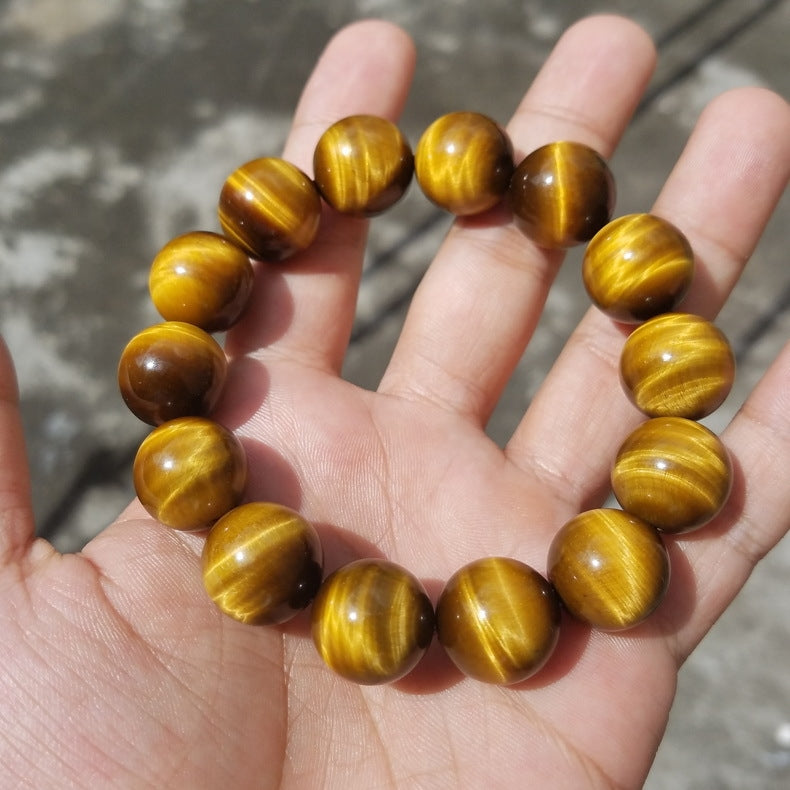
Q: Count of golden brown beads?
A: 14